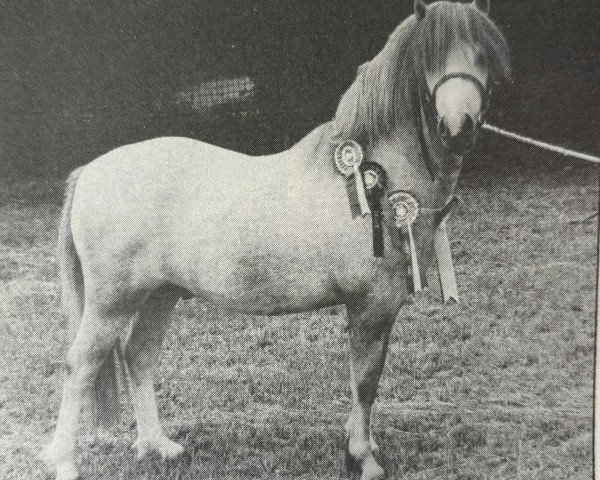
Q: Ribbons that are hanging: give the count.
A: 4